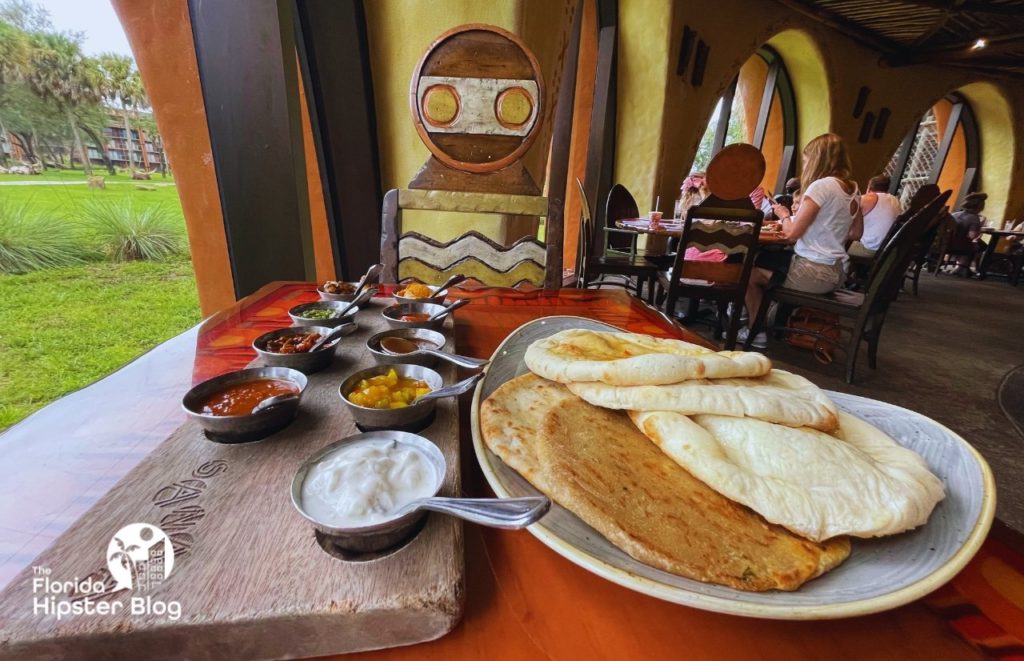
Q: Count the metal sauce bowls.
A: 9